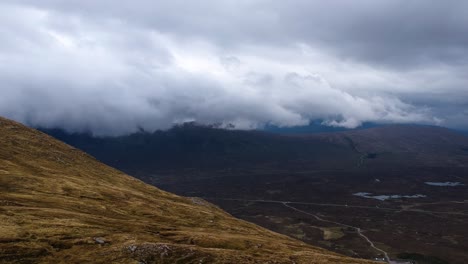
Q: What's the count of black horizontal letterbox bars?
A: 0